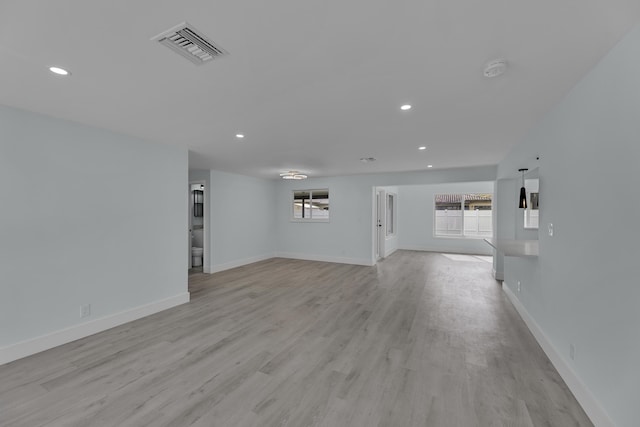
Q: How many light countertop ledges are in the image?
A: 1